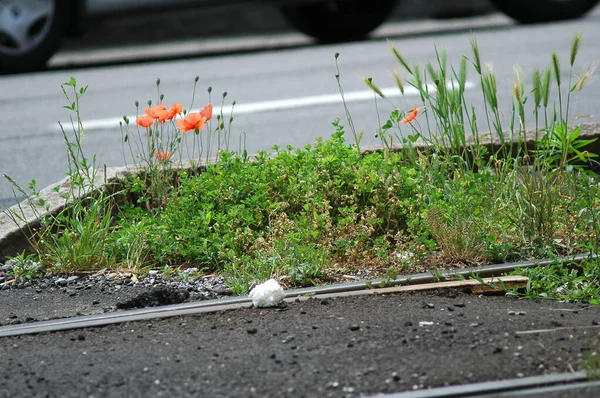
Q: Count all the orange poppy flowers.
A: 7